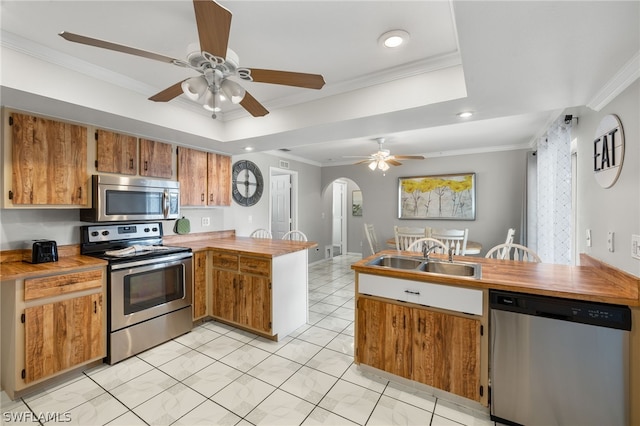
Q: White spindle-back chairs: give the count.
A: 8